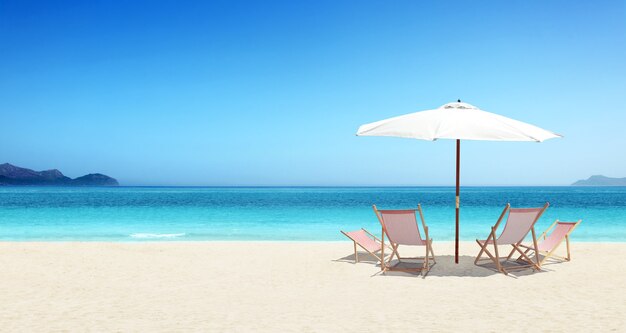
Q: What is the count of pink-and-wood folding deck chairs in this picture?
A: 4